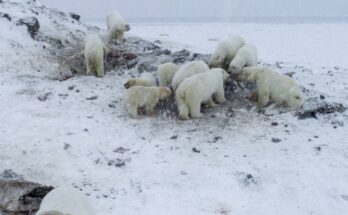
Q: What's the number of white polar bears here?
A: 11